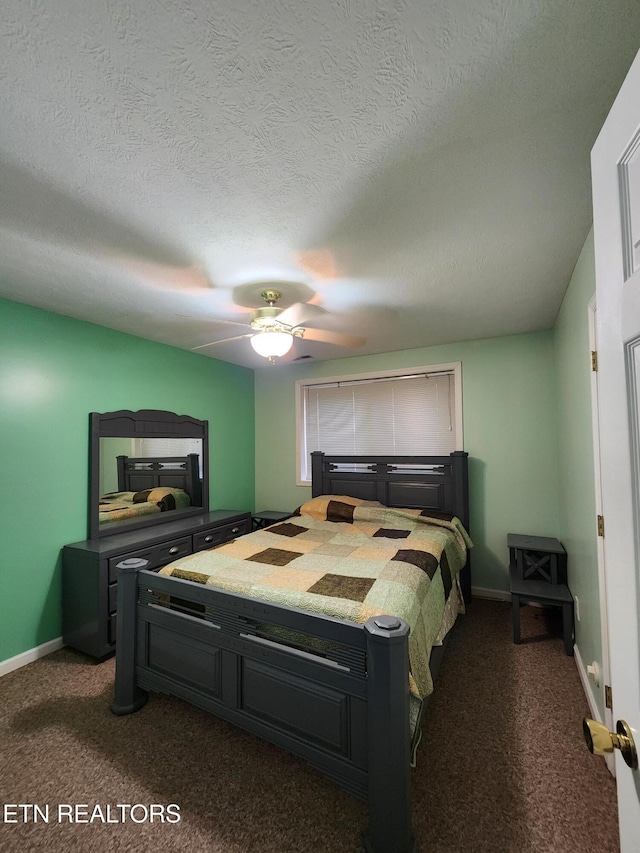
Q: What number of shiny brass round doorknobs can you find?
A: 1